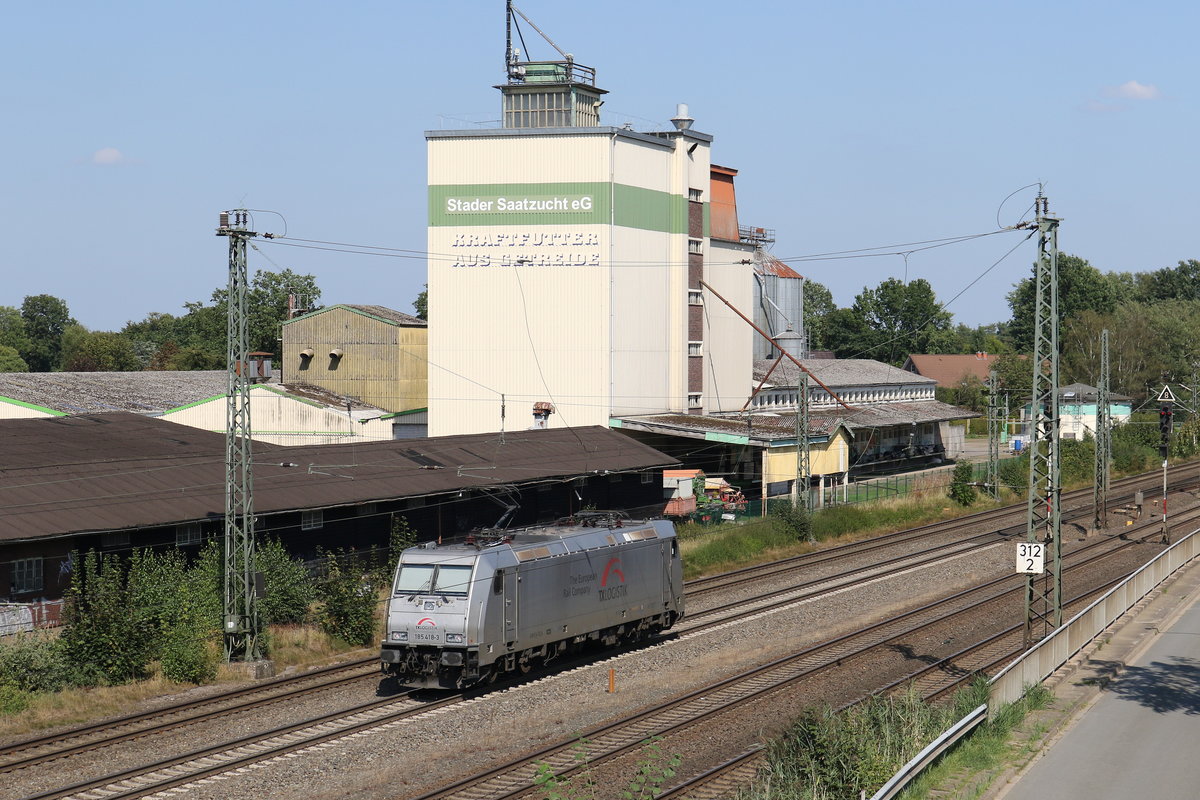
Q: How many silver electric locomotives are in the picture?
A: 1